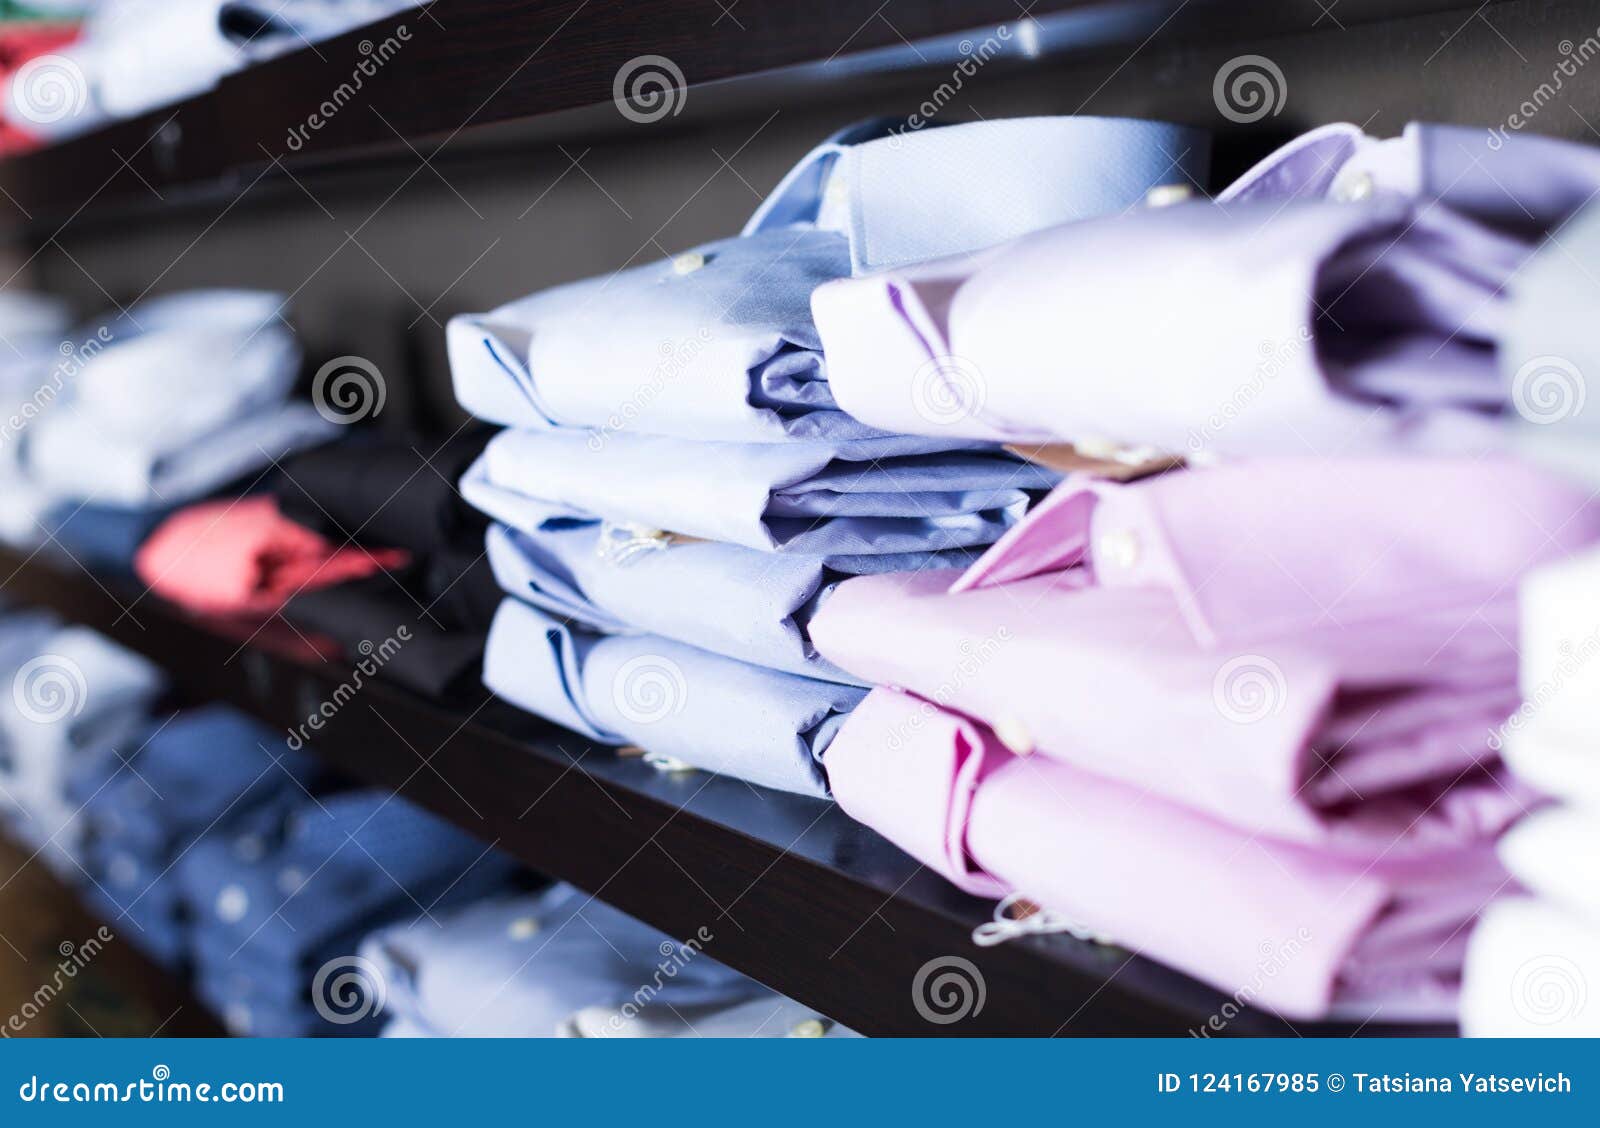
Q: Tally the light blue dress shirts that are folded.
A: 4